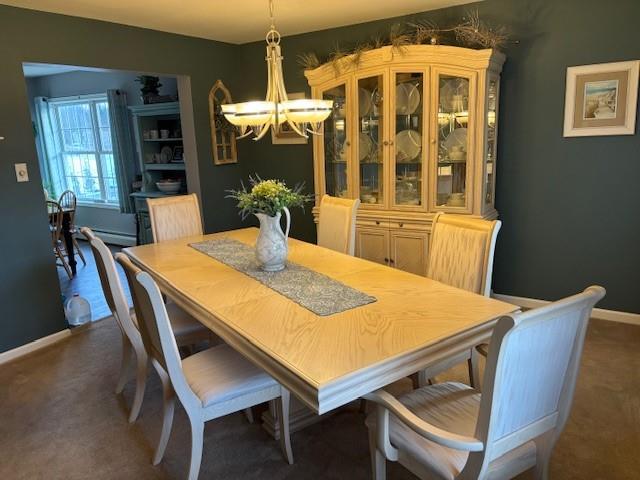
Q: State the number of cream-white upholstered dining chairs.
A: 6